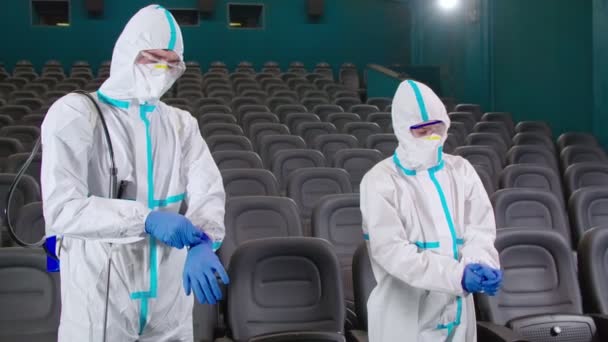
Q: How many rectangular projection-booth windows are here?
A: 3